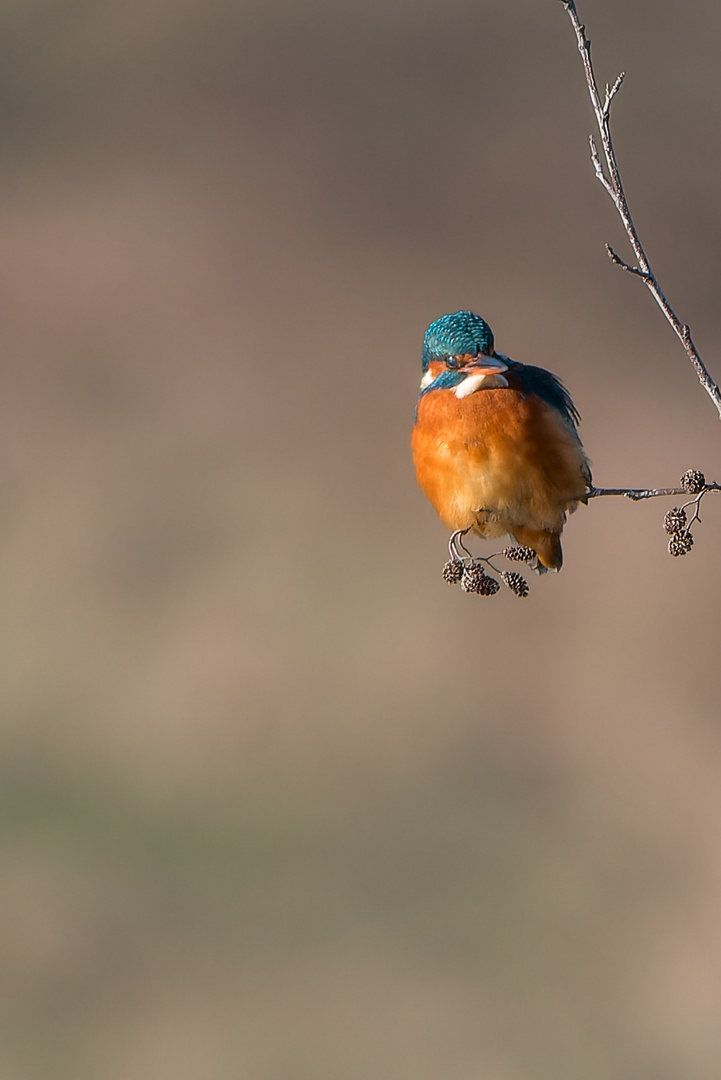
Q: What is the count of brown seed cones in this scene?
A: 8